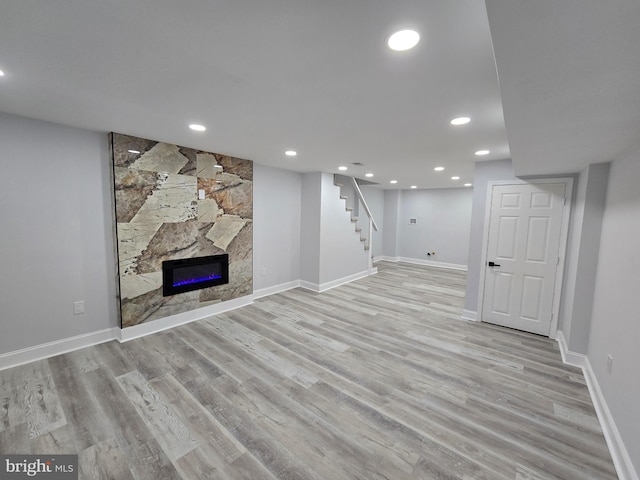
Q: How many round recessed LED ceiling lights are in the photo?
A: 13